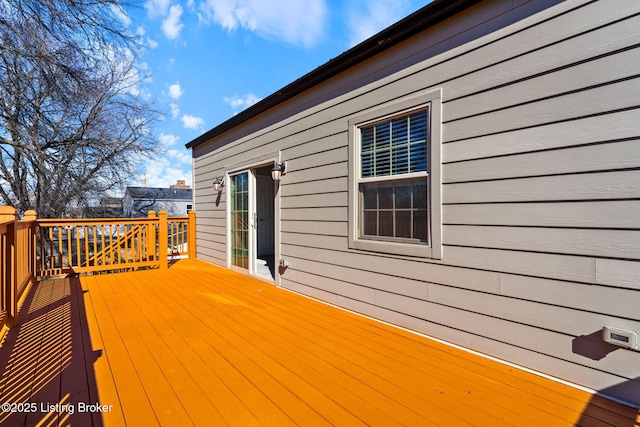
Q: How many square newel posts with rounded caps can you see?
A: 5